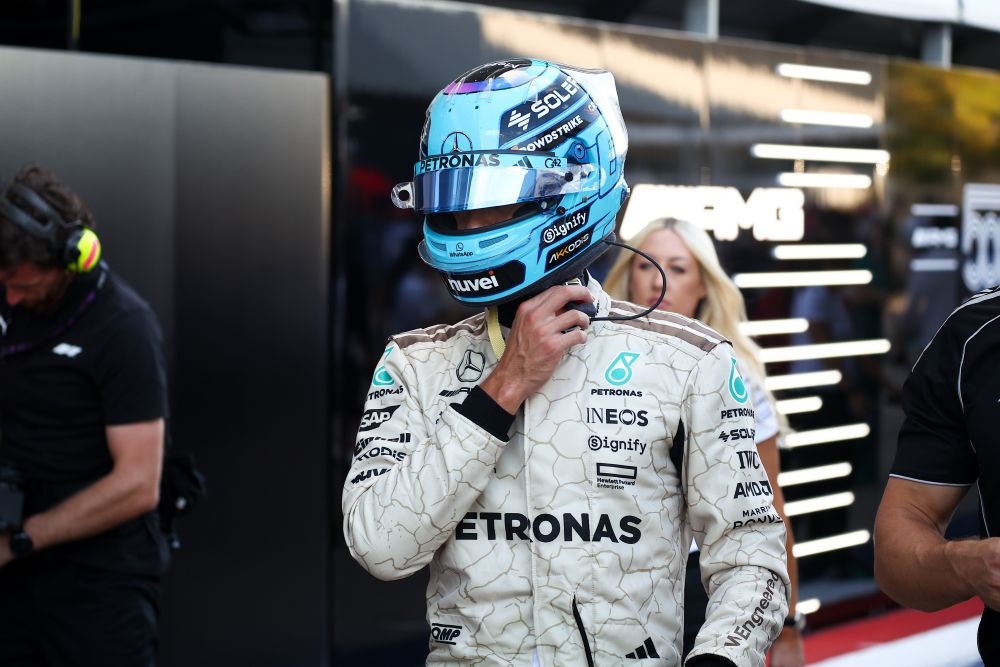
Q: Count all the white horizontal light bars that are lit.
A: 15